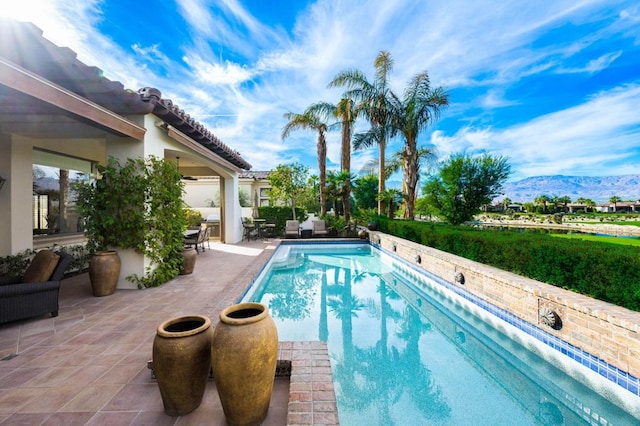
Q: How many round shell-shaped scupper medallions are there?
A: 5